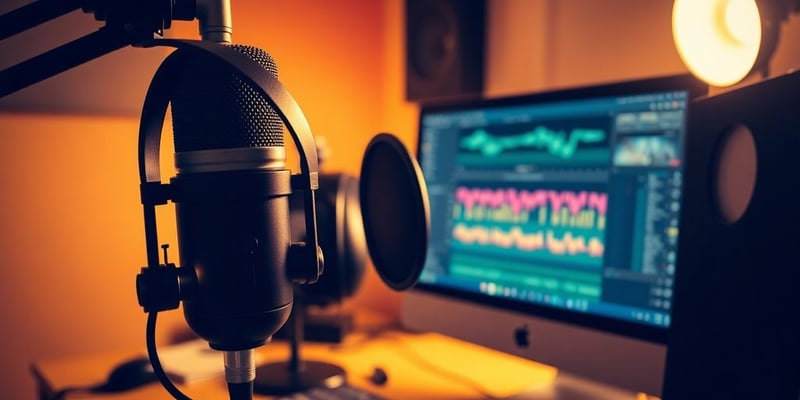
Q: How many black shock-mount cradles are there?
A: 1